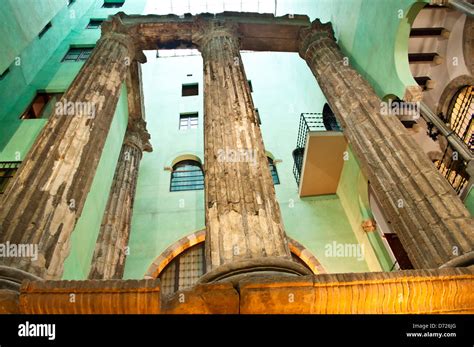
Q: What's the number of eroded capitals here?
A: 4